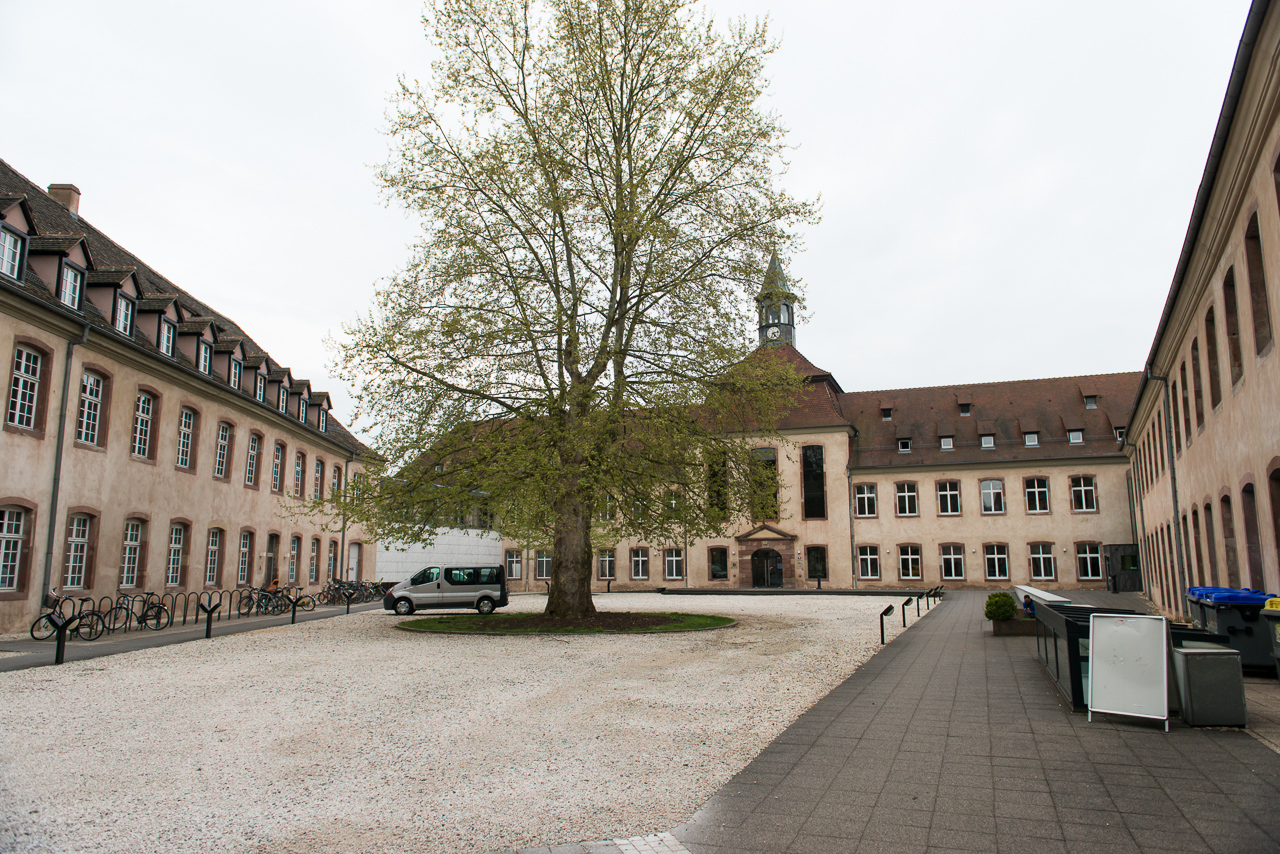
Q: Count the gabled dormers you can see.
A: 10